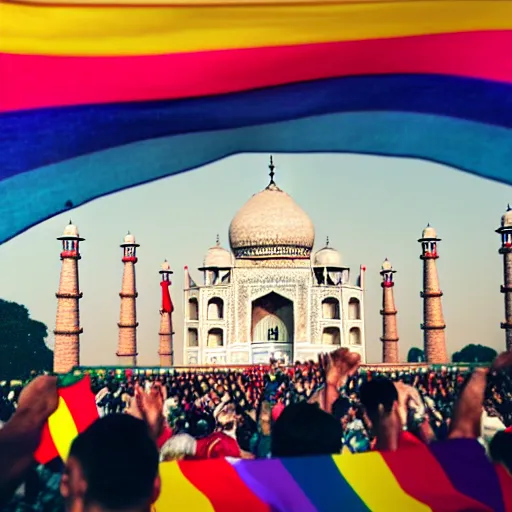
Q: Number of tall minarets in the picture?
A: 6